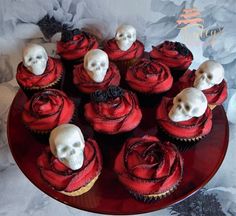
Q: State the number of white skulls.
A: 6